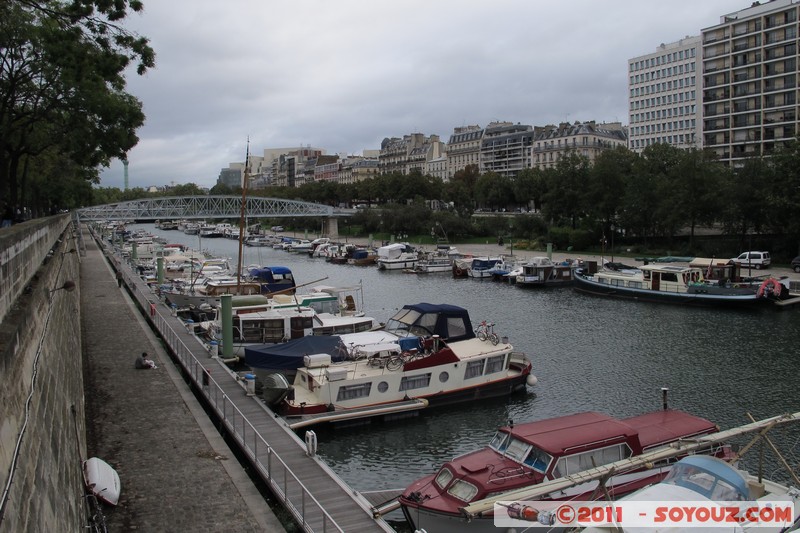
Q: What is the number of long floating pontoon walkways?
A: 1